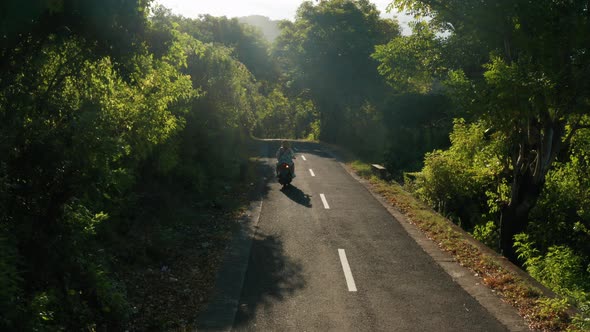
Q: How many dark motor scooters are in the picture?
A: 1